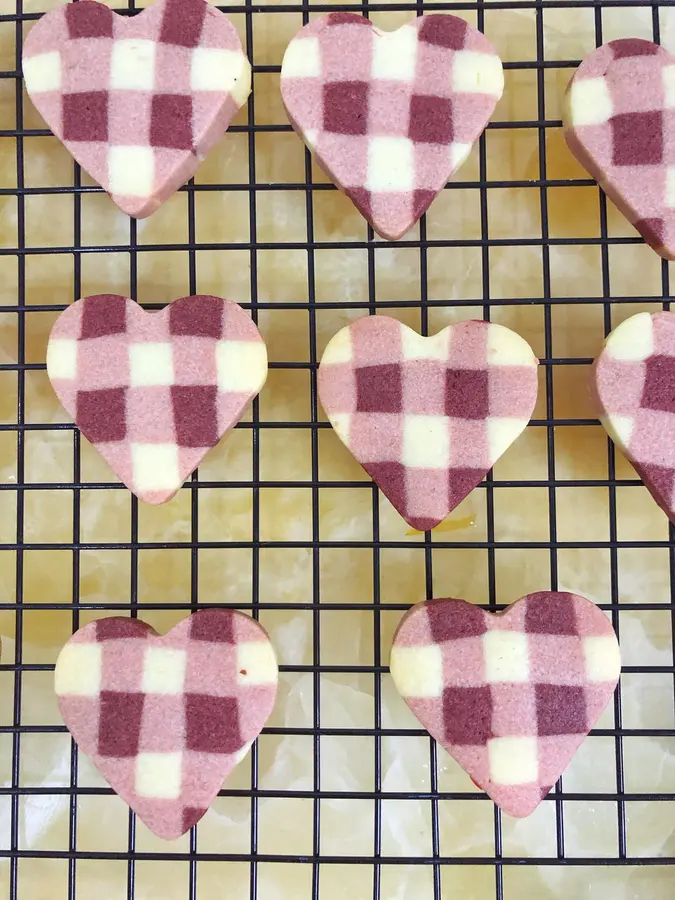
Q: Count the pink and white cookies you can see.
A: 8